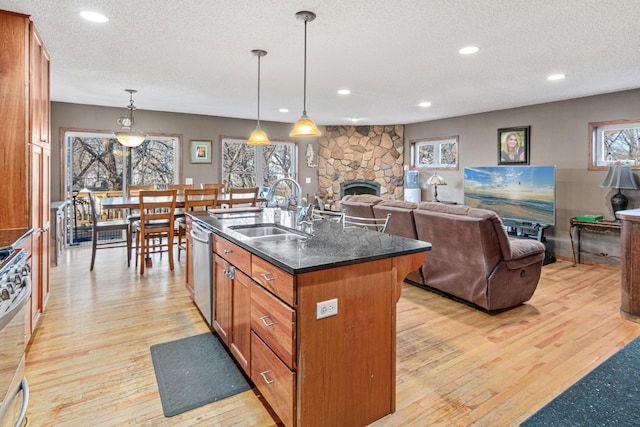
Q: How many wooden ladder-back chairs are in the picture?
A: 7